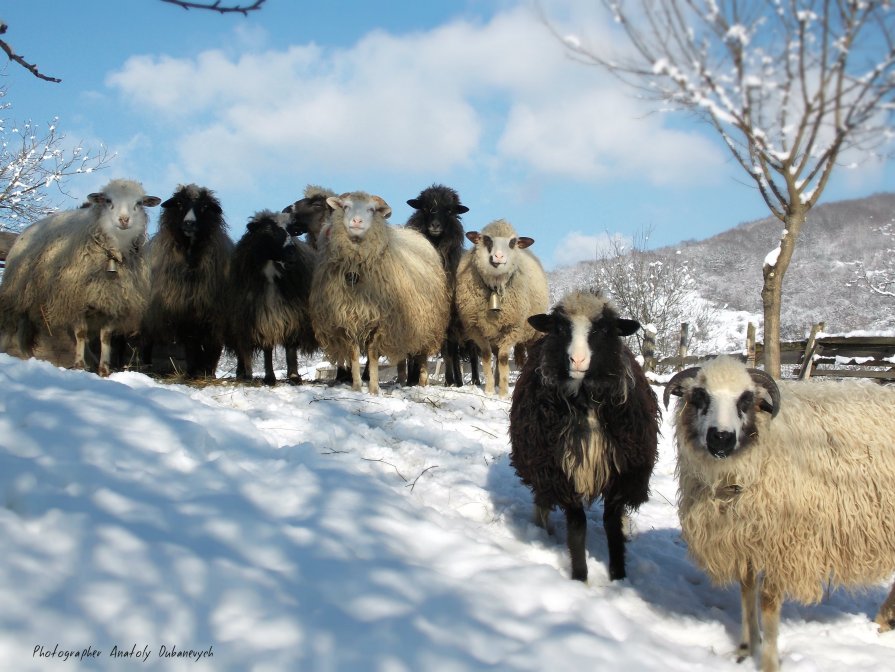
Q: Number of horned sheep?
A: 2